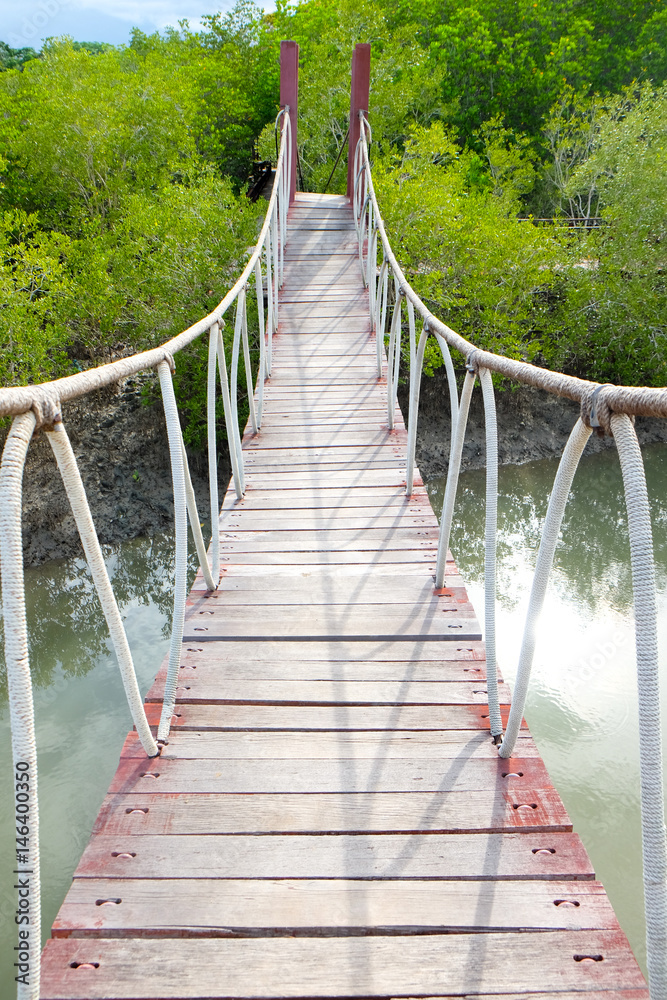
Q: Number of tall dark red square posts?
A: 2